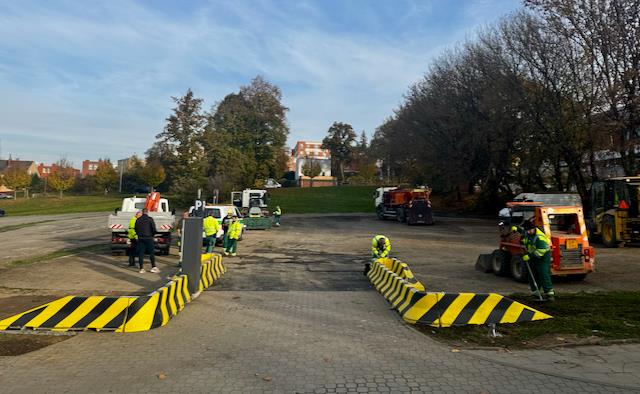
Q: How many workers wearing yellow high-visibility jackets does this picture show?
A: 6